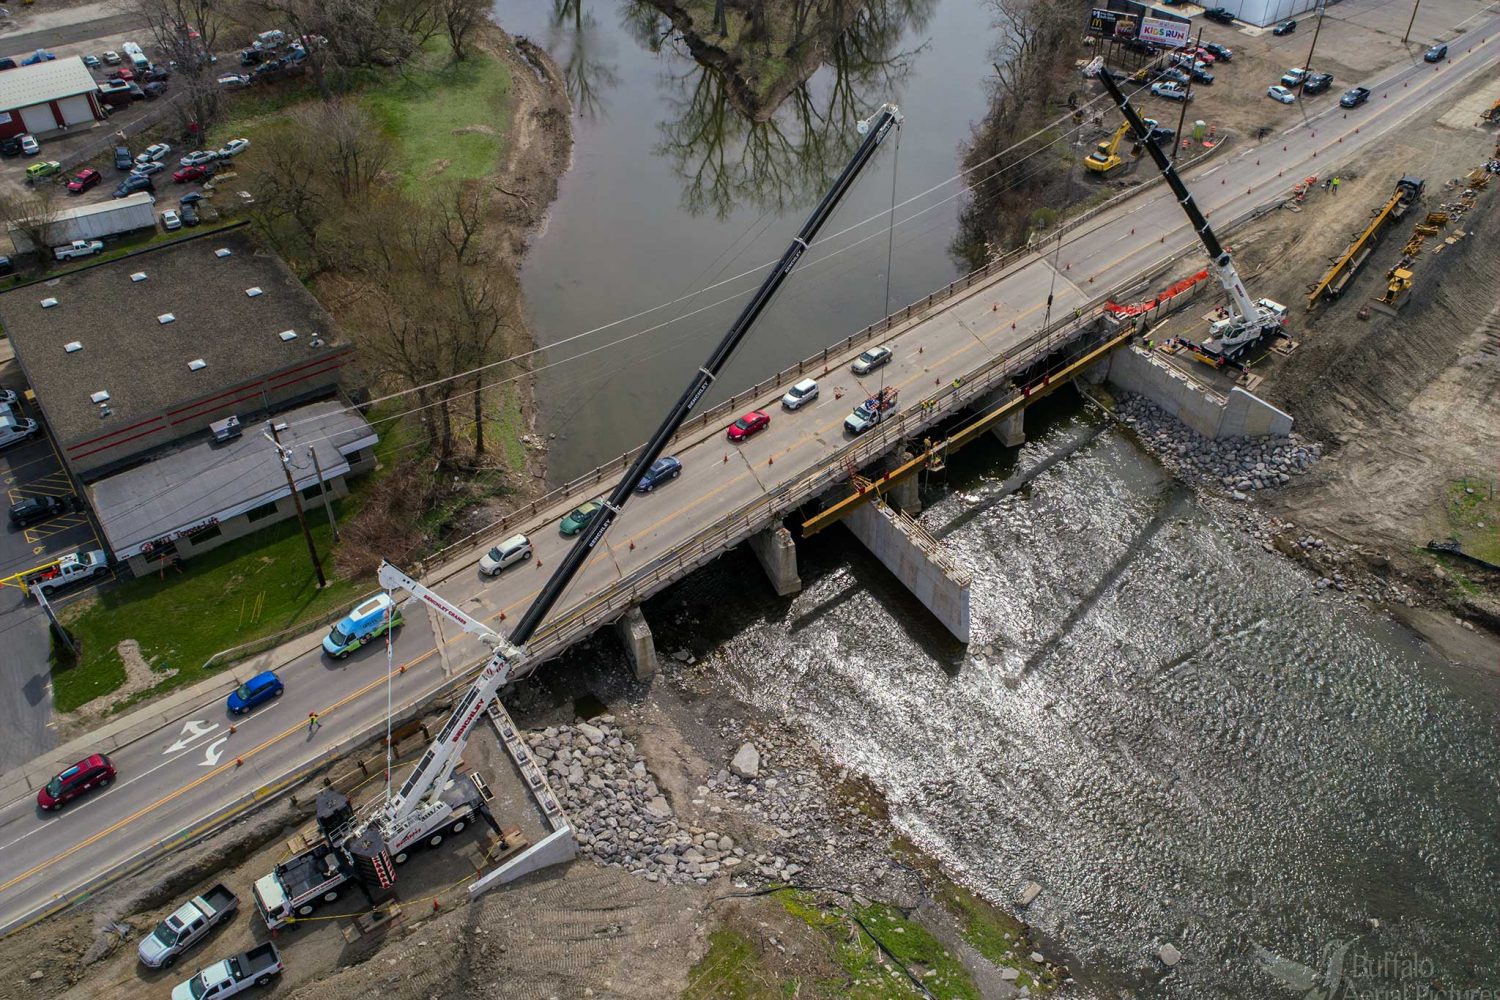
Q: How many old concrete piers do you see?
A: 4